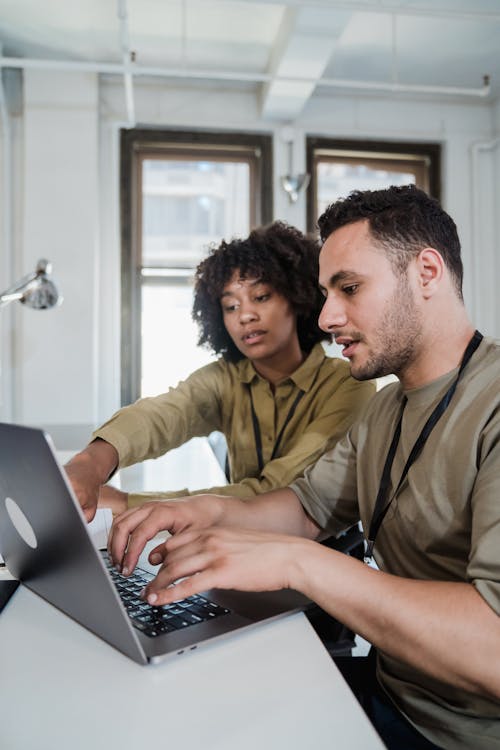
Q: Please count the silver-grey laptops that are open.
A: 1